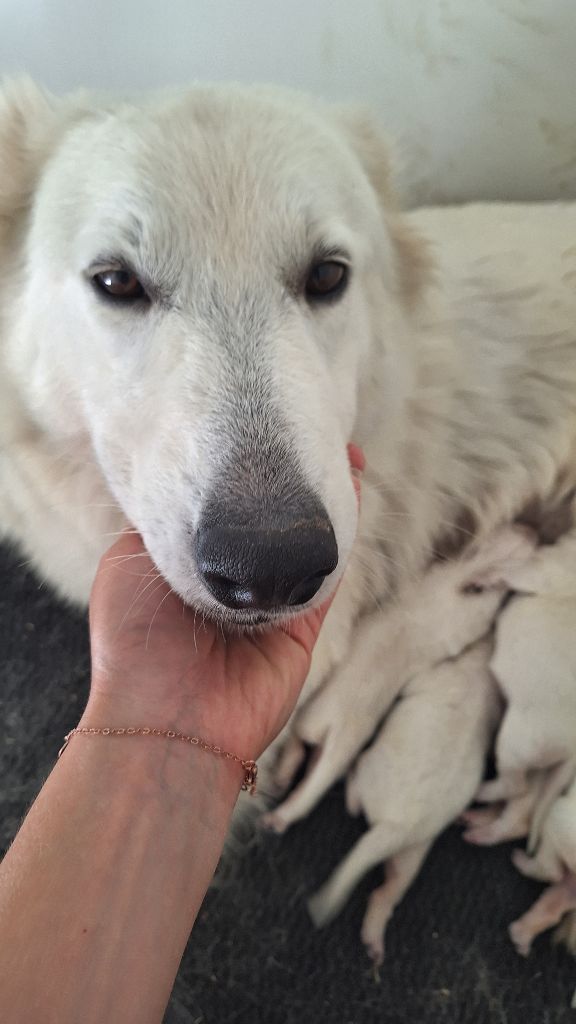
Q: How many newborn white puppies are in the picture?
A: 4